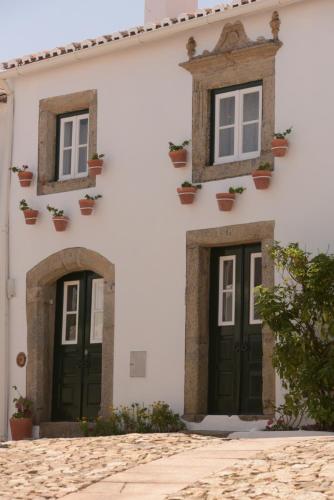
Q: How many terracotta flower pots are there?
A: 11